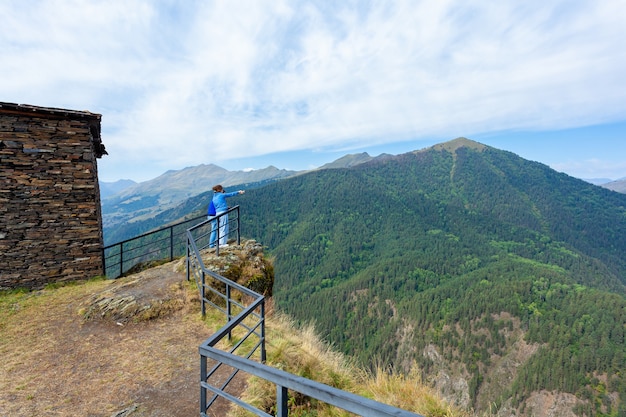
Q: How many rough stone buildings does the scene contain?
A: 1